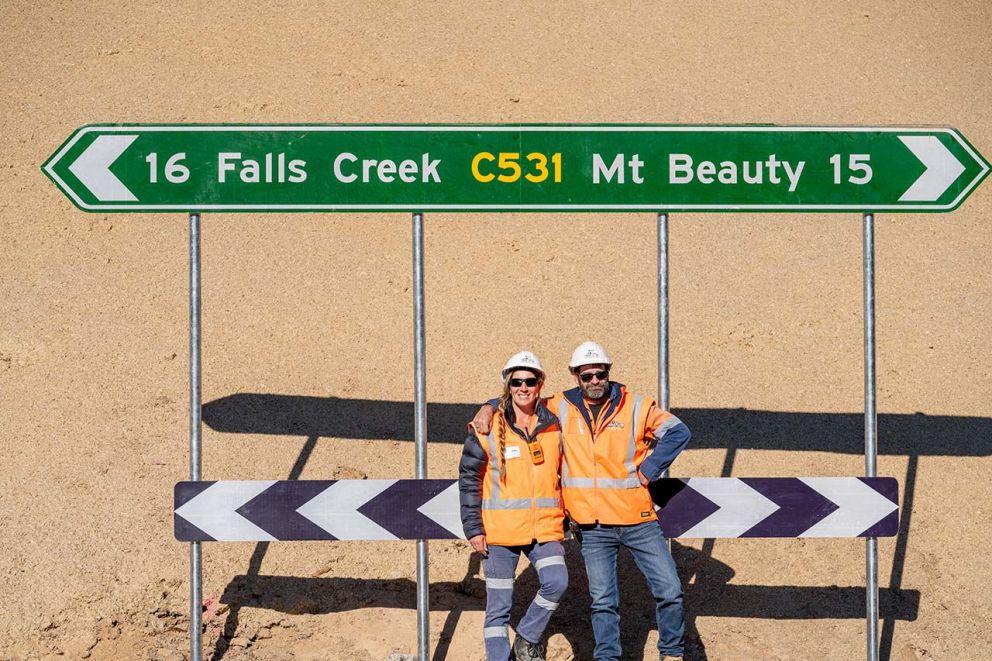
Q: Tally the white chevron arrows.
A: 7